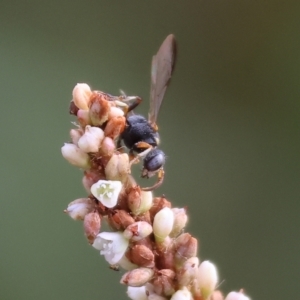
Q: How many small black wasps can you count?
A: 1